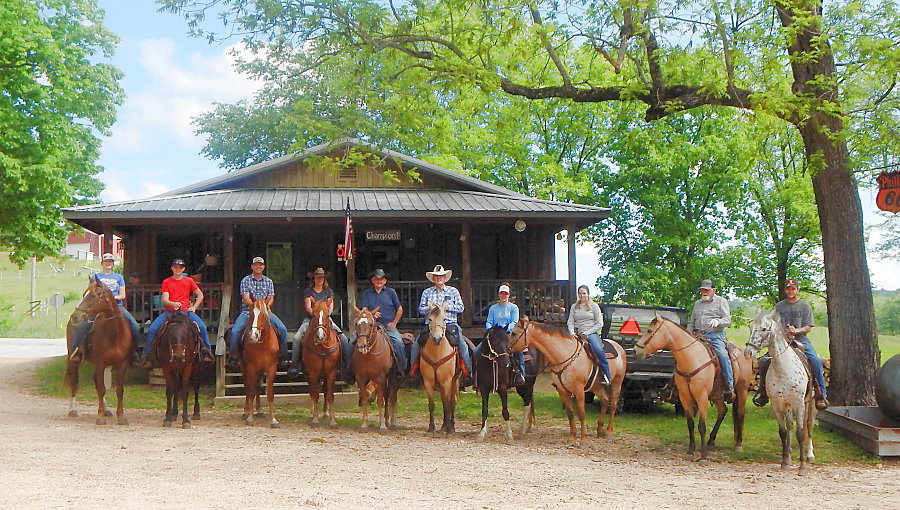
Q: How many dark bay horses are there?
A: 1